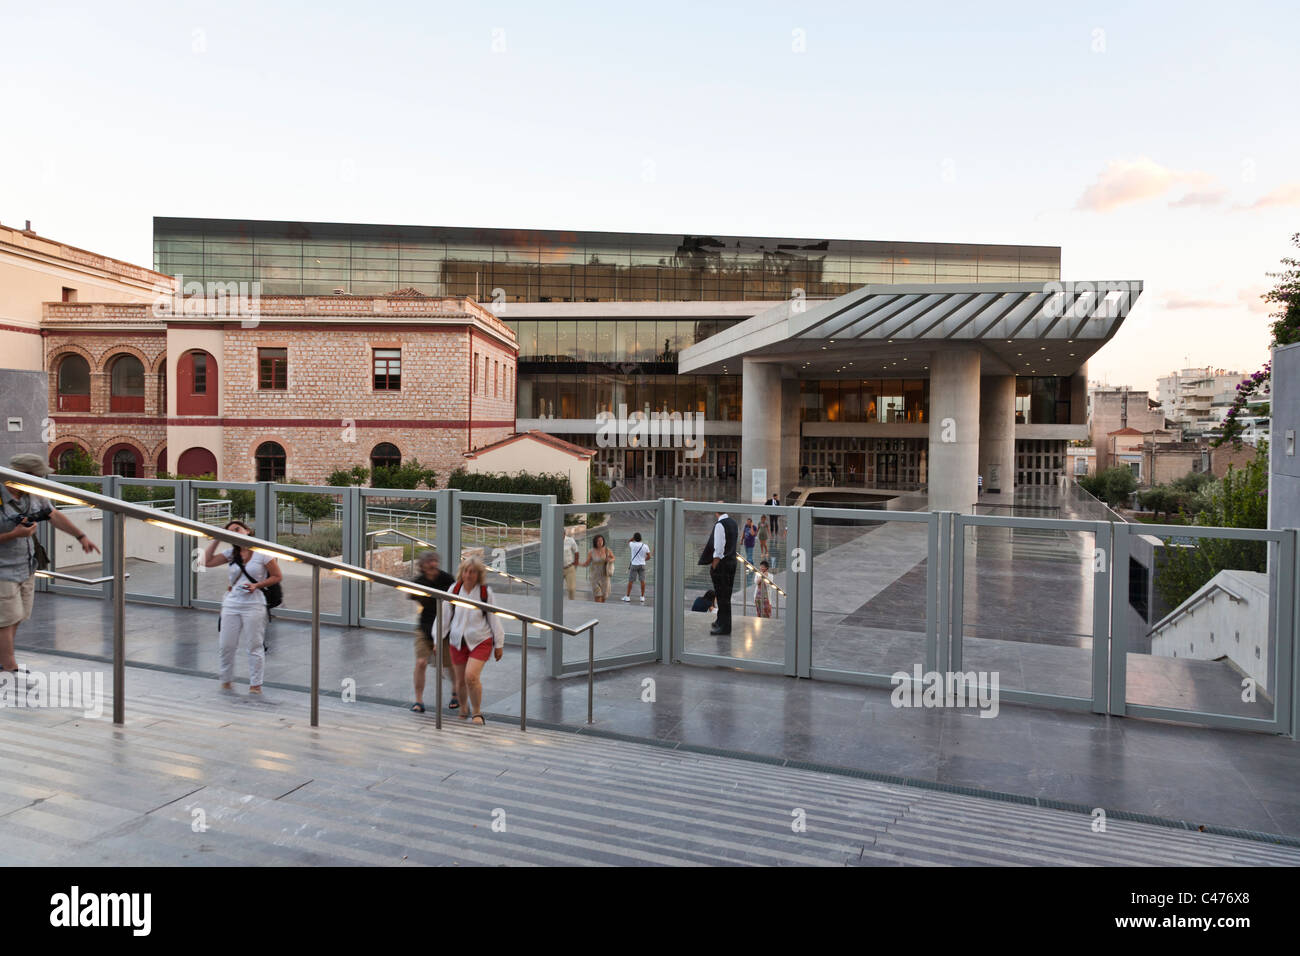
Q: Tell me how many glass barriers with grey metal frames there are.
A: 11